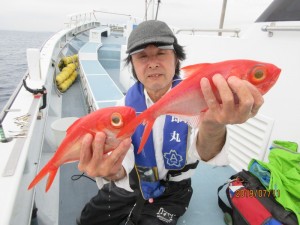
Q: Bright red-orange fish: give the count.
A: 2